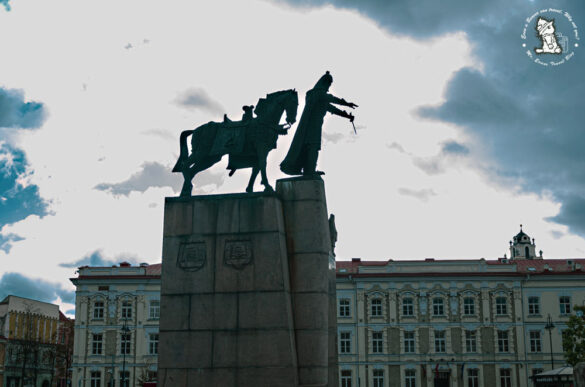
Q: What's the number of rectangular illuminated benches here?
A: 0